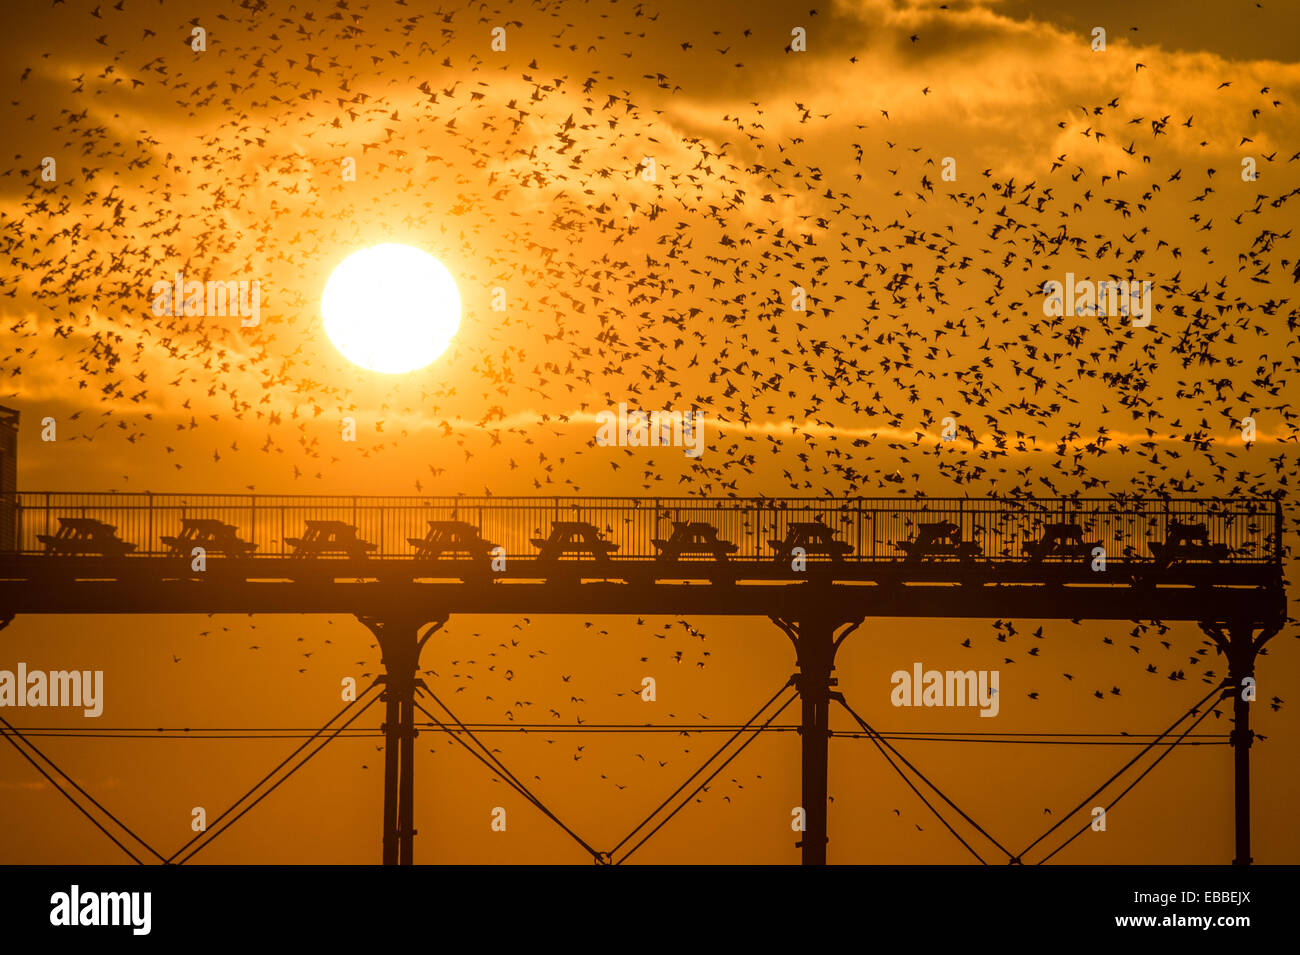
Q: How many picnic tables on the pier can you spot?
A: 10